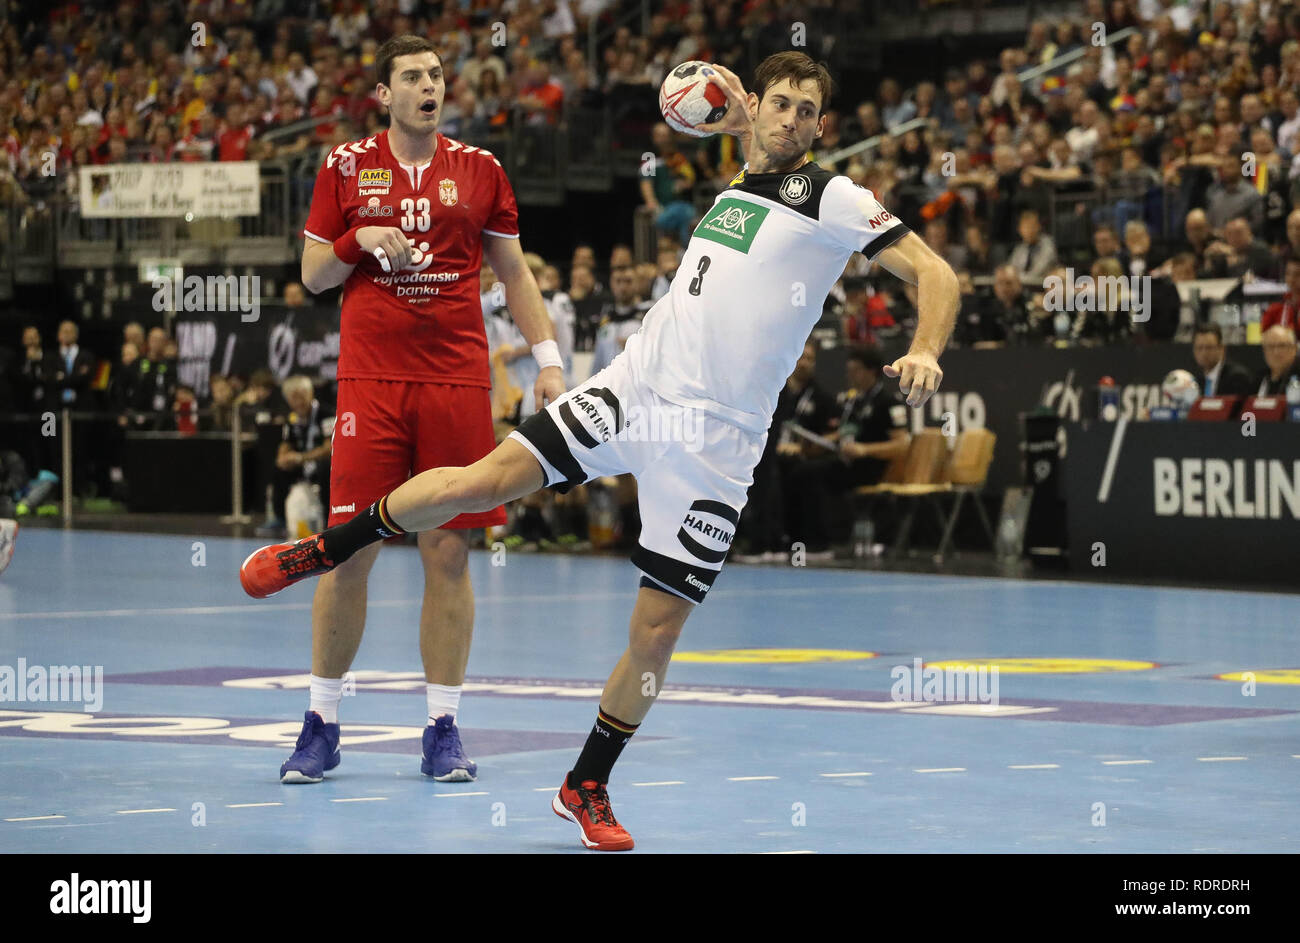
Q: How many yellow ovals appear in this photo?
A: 3